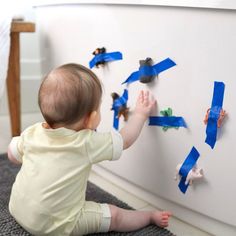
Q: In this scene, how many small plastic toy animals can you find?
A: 6